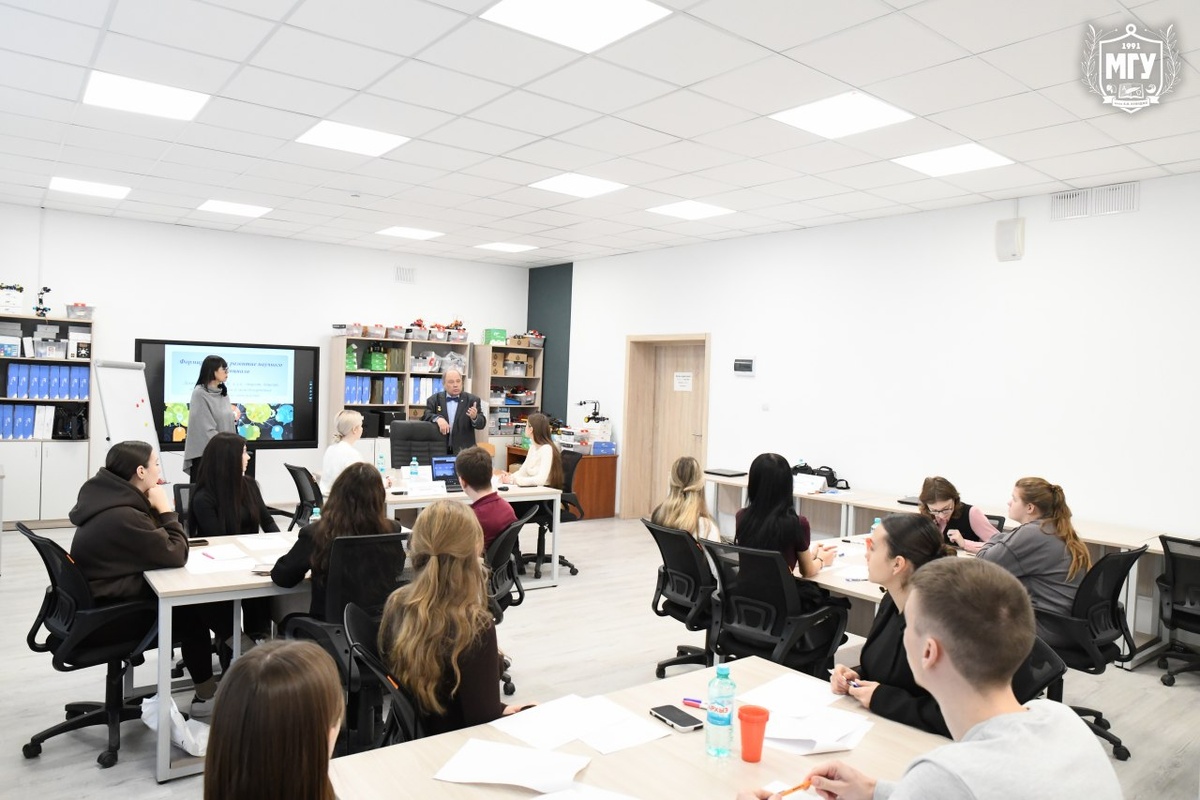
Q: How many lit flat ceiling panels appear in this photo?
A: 11